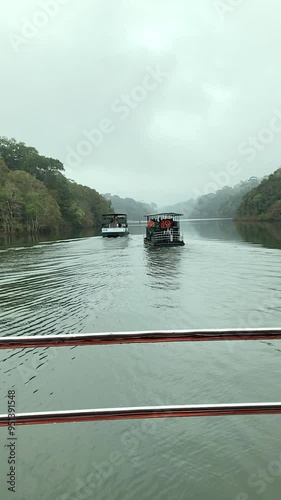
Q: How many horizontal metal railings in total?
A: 2